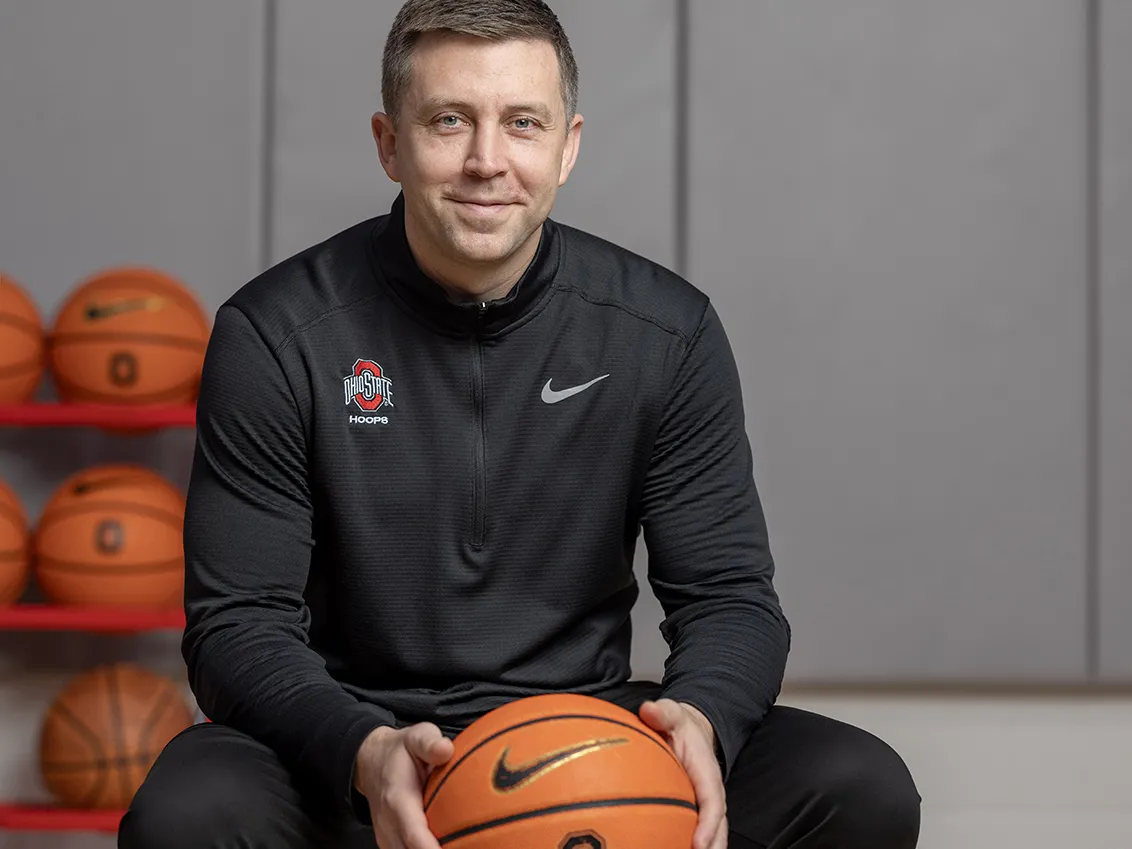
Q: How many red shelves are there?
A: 3